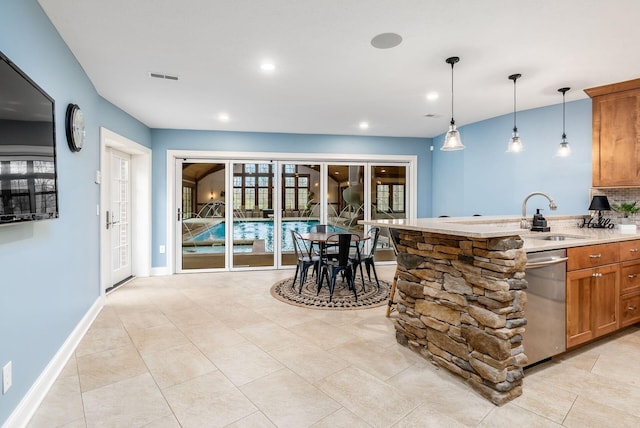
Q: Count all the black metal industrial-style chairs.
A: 4